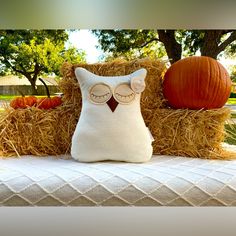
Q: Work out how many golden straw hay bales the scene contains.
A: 3